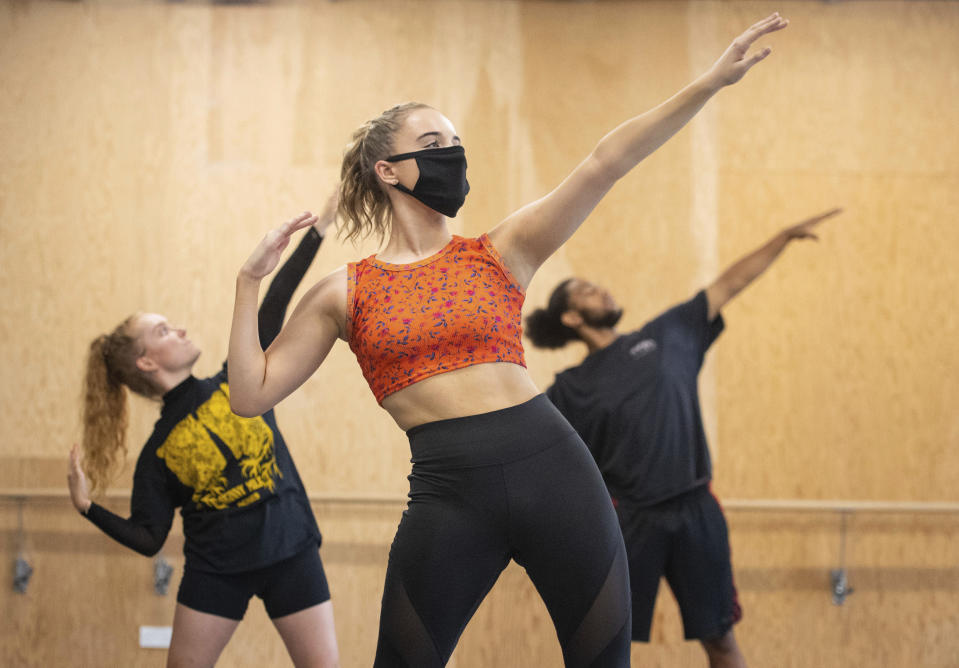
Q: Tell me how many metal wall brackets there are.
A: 3